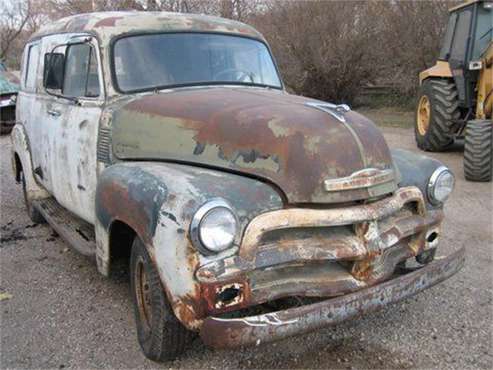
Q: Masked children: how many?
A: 0